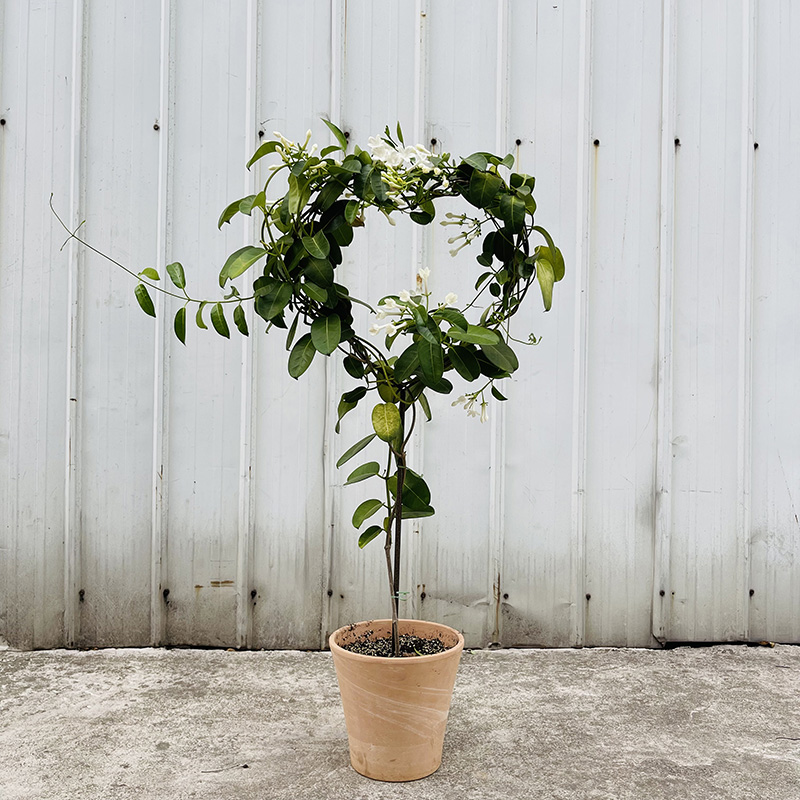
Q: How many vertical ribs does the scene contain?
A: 9